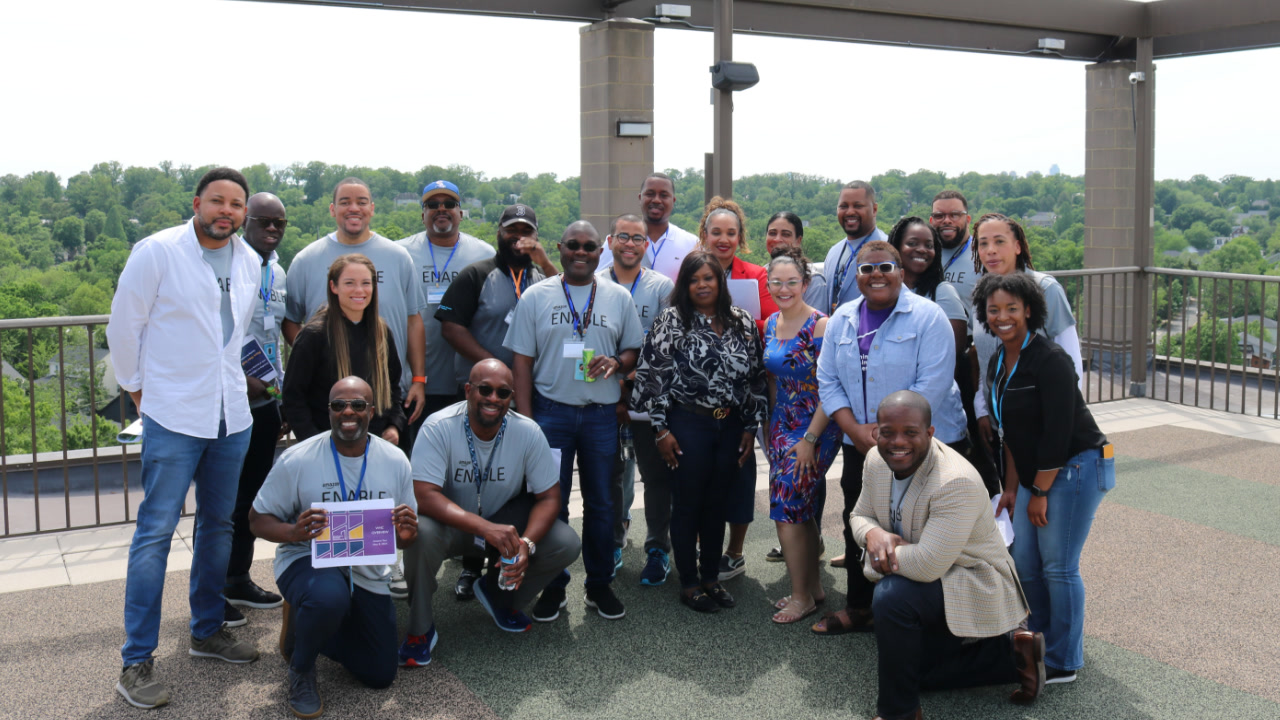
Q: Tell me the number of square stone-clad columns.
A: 2